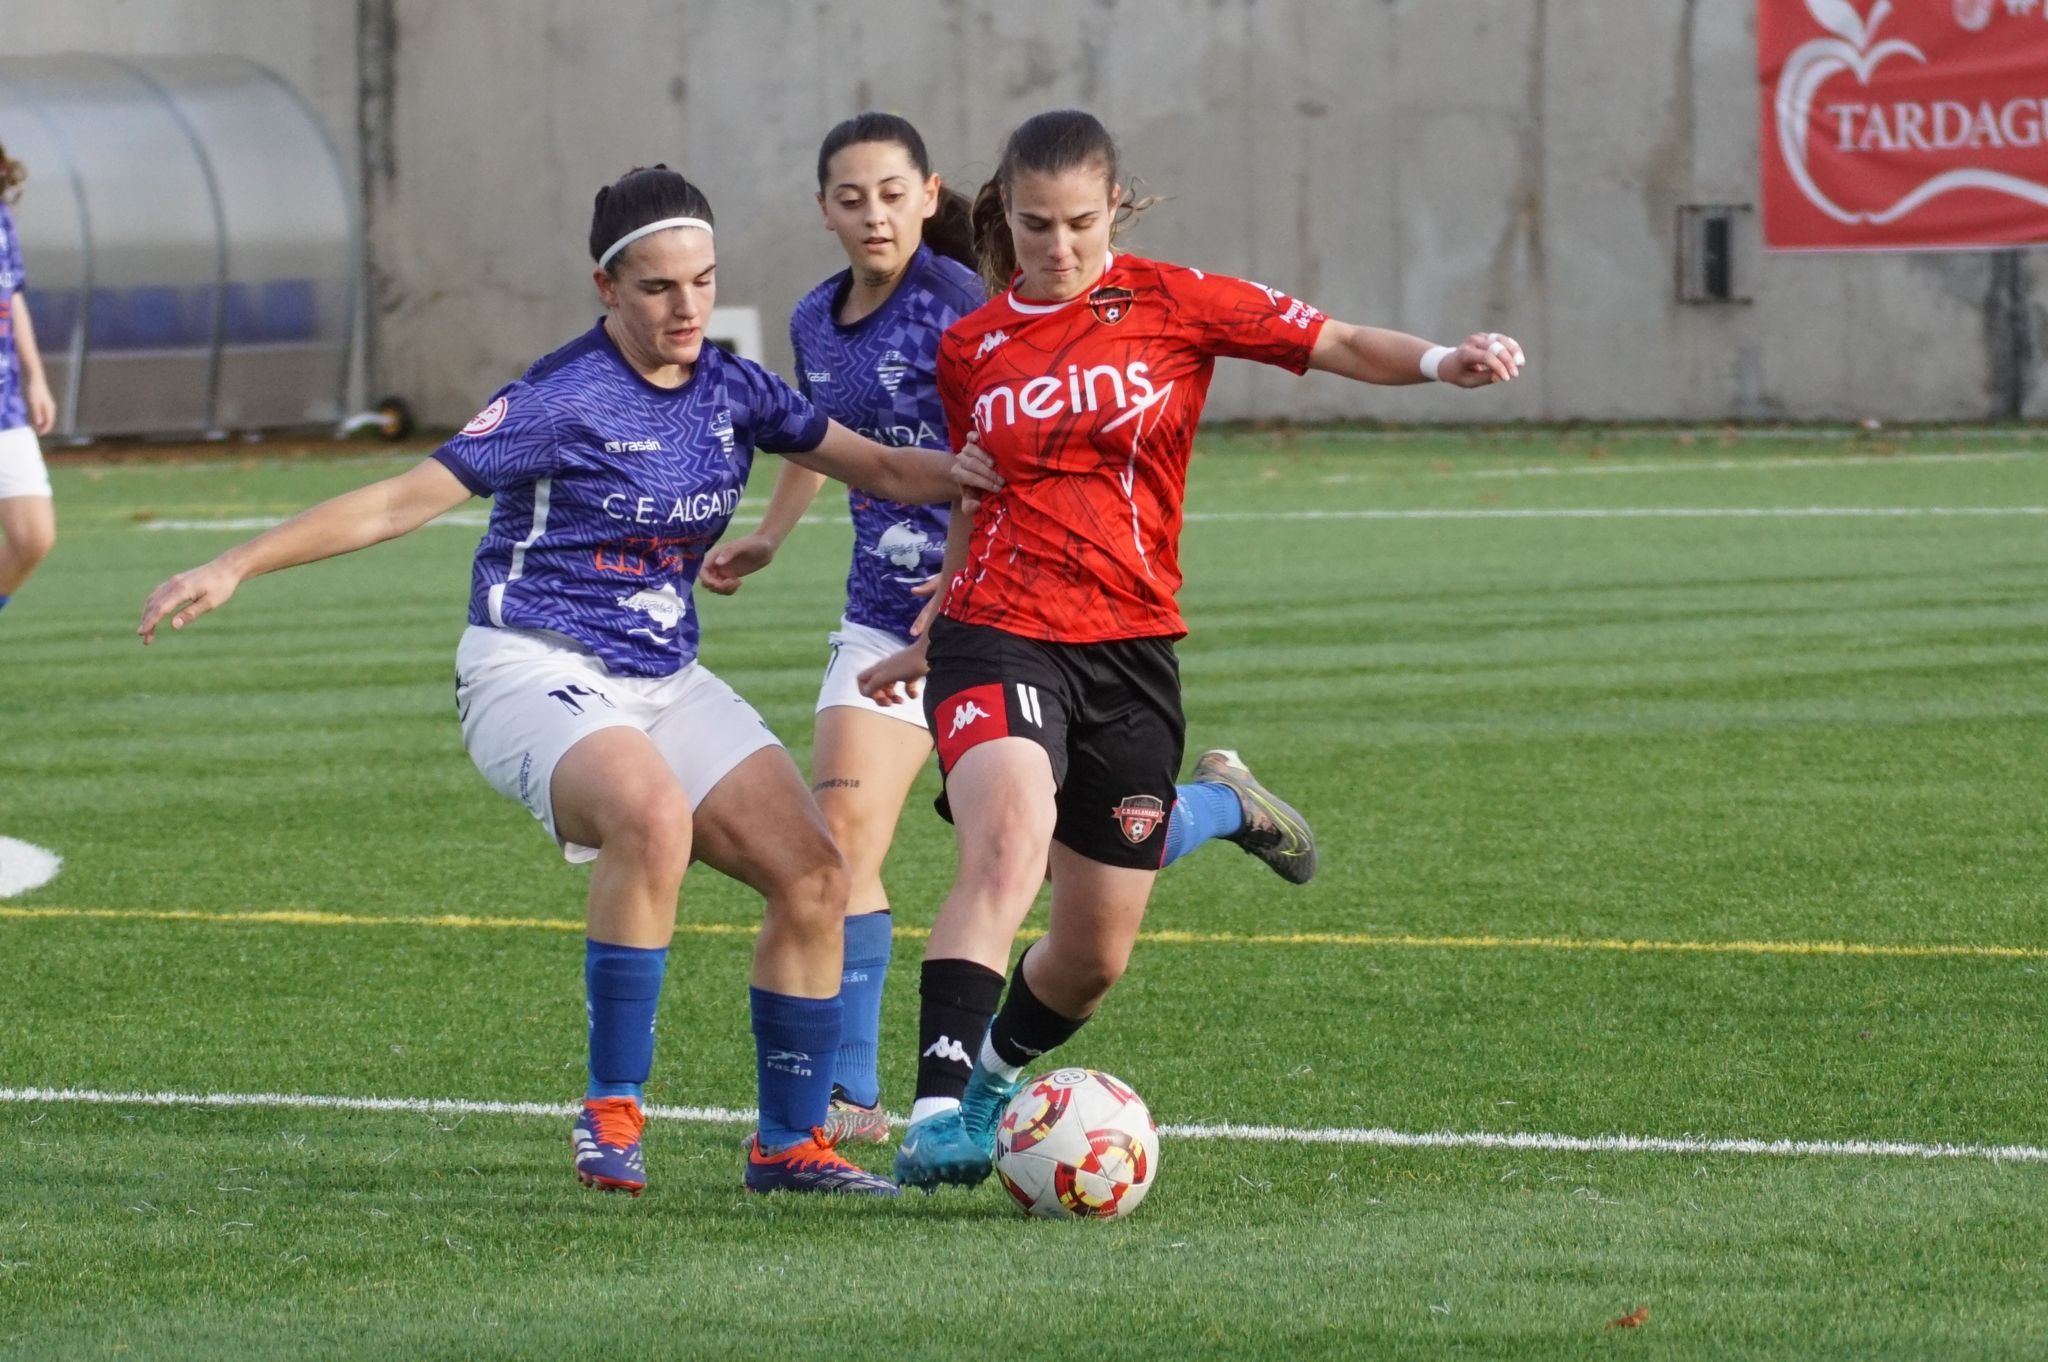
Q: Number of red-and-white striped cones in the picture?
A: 0